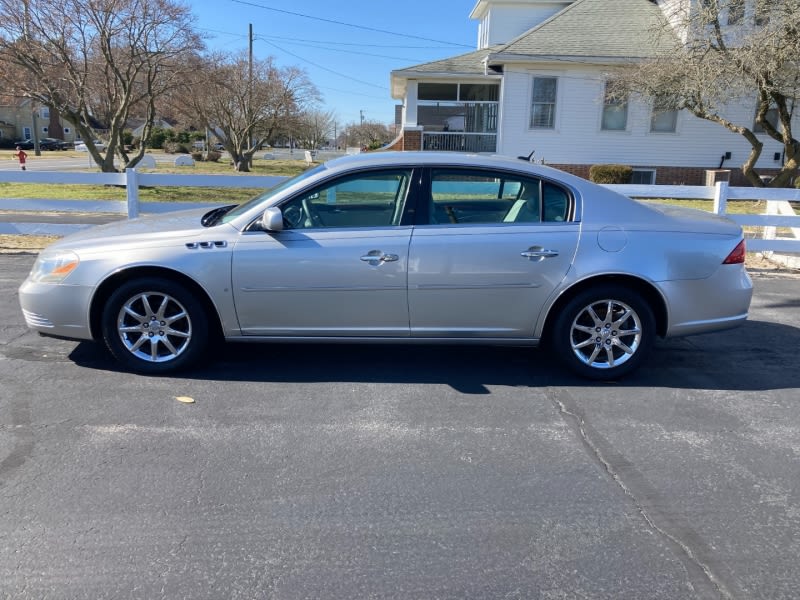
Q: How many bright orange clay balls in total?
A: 0